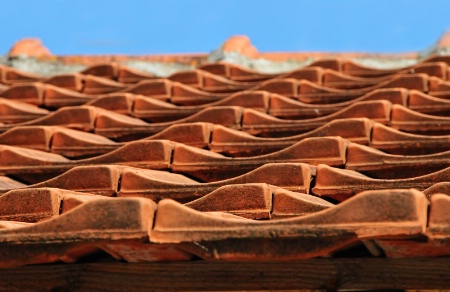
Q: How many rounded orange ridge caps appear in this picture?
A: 3